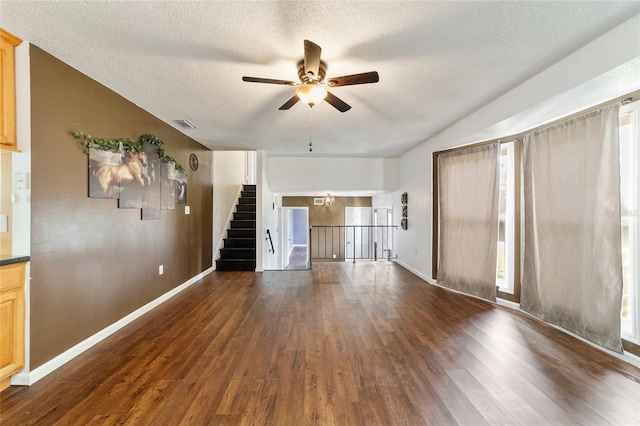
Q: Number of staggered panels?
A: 5